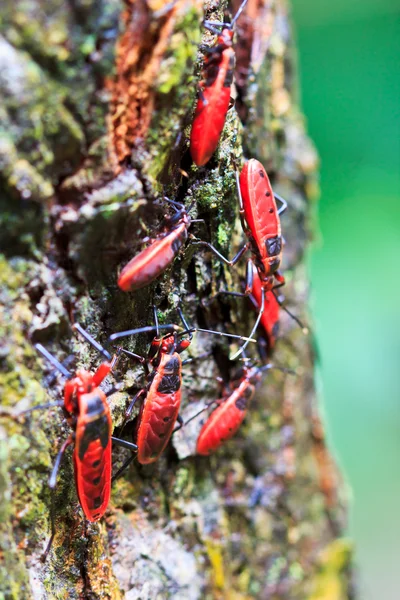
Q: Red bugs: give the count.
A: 7